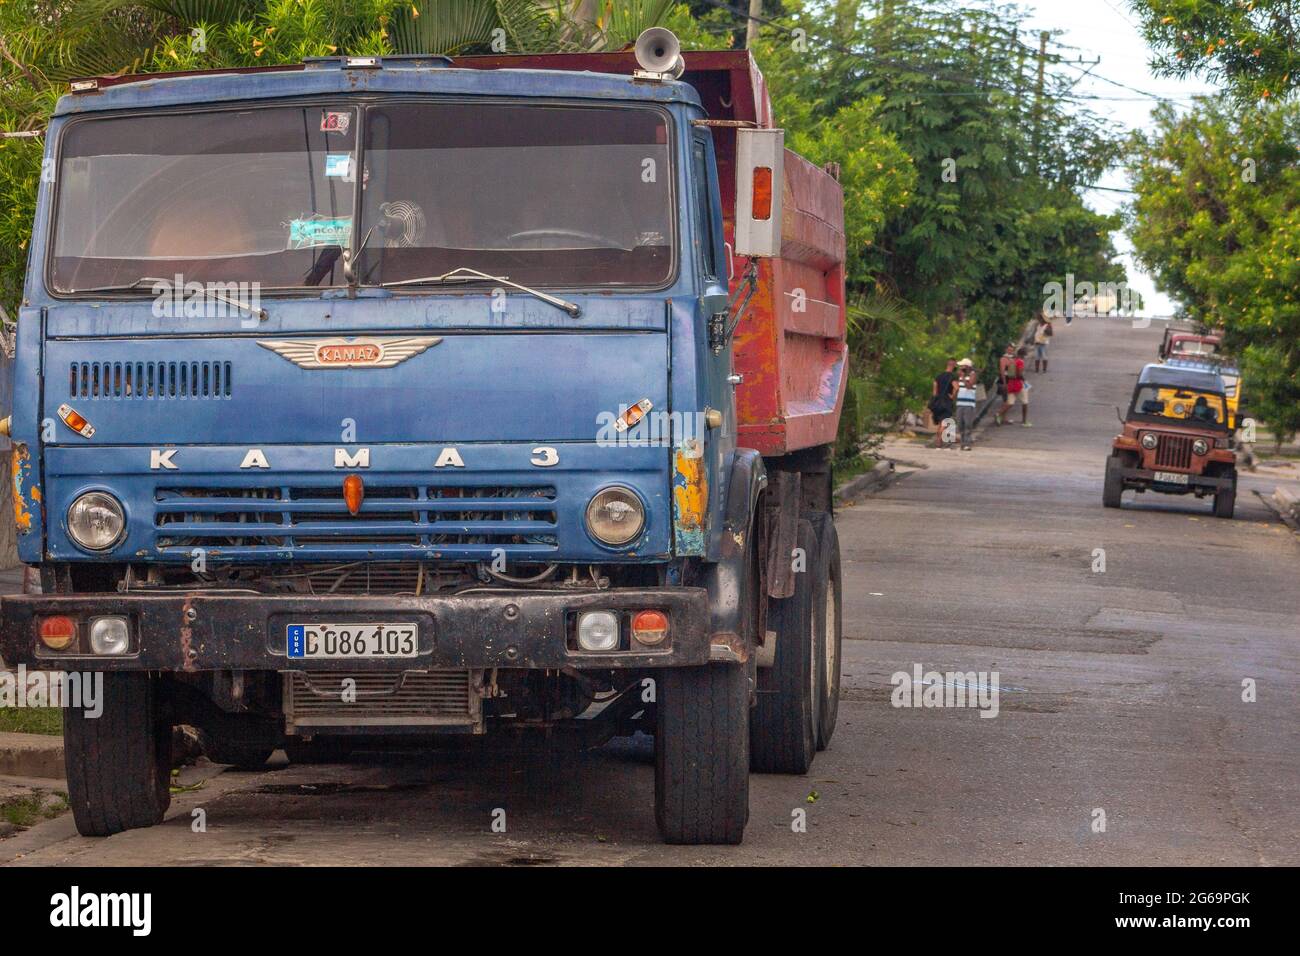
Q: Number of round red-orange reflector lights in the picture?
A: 2